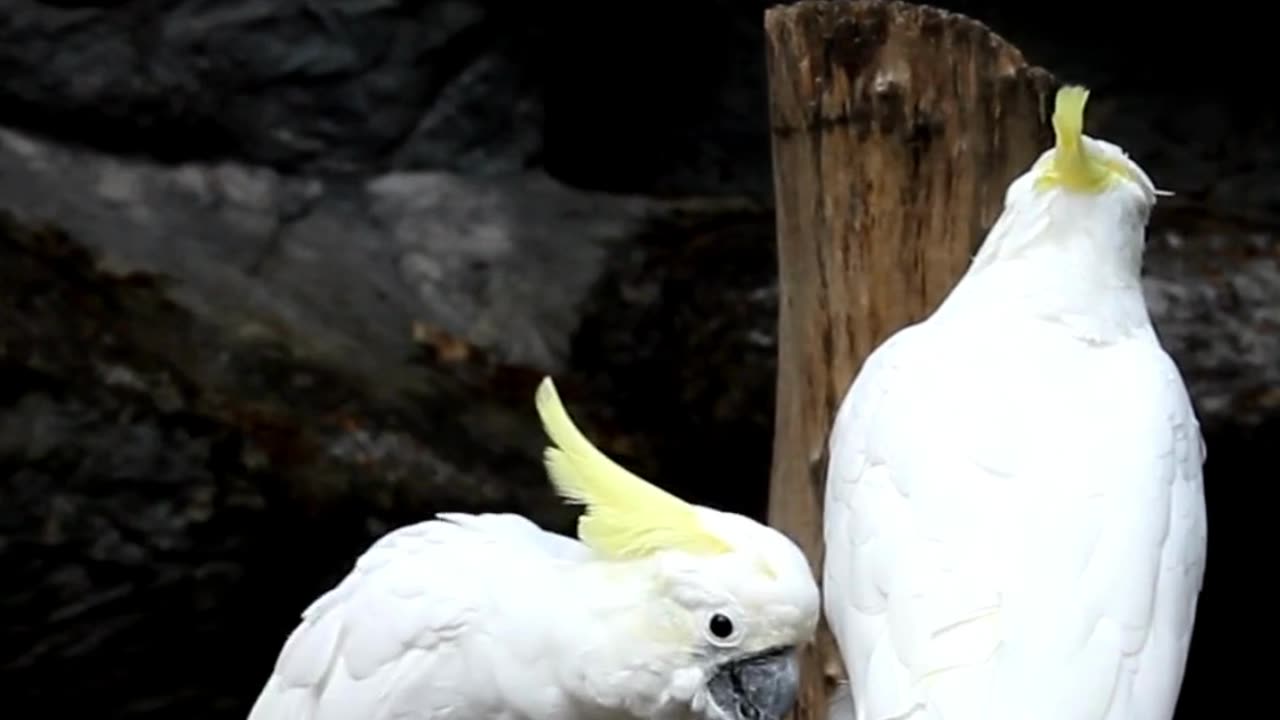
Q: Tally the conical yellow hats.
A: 0